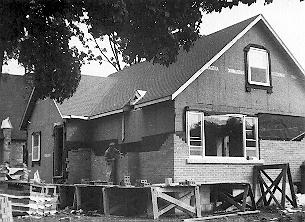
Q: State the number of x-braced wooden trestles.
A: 3